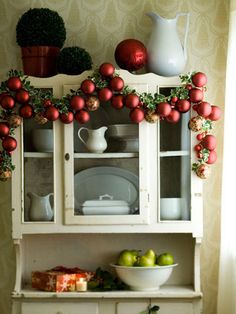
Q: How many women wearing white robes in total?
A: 0